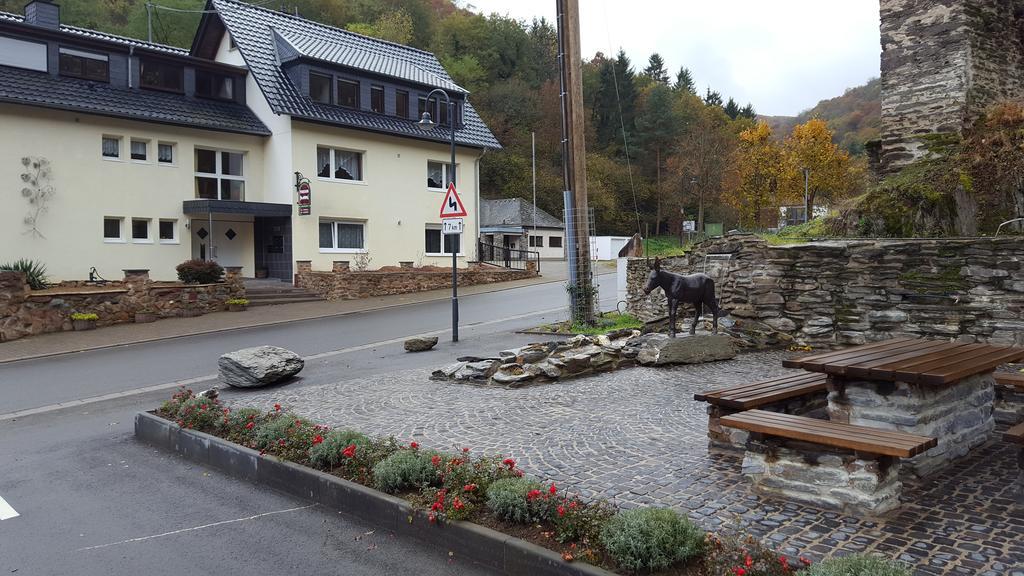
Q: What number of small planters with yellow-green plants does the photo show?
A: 2